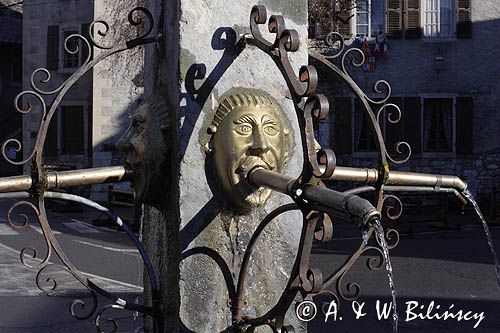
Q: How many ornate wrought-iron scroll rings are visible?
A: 3